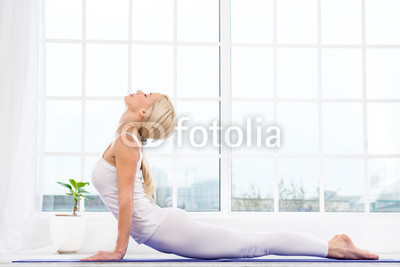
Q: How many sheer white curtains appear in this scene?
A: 1